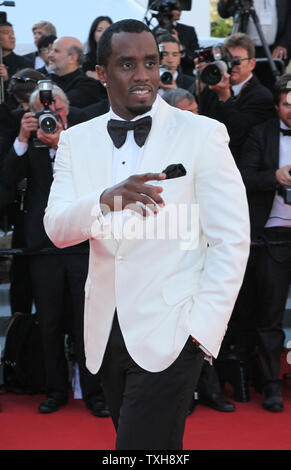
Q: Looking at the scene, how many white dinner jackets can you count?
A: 1